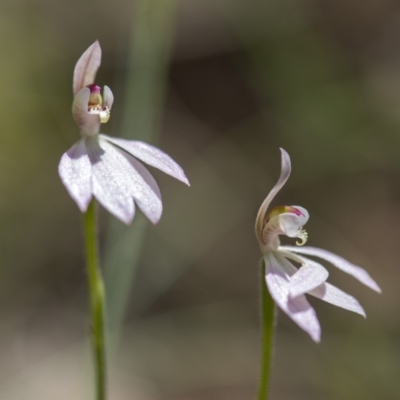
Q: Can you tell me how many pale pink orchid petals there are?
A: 10